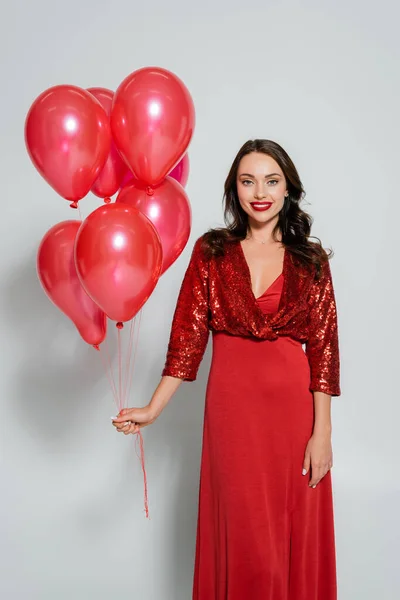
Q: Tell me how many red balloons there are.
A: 7